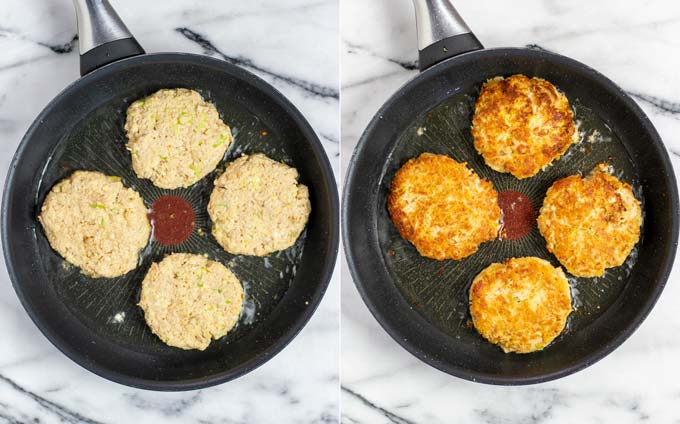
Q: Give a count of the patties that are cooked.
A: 4